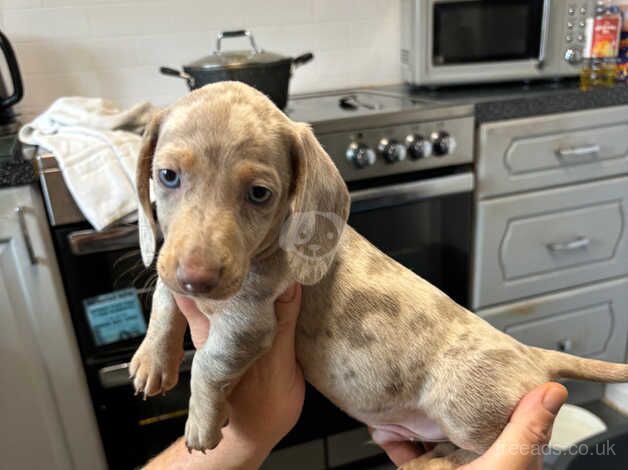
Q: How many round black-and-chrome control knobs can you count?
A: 4